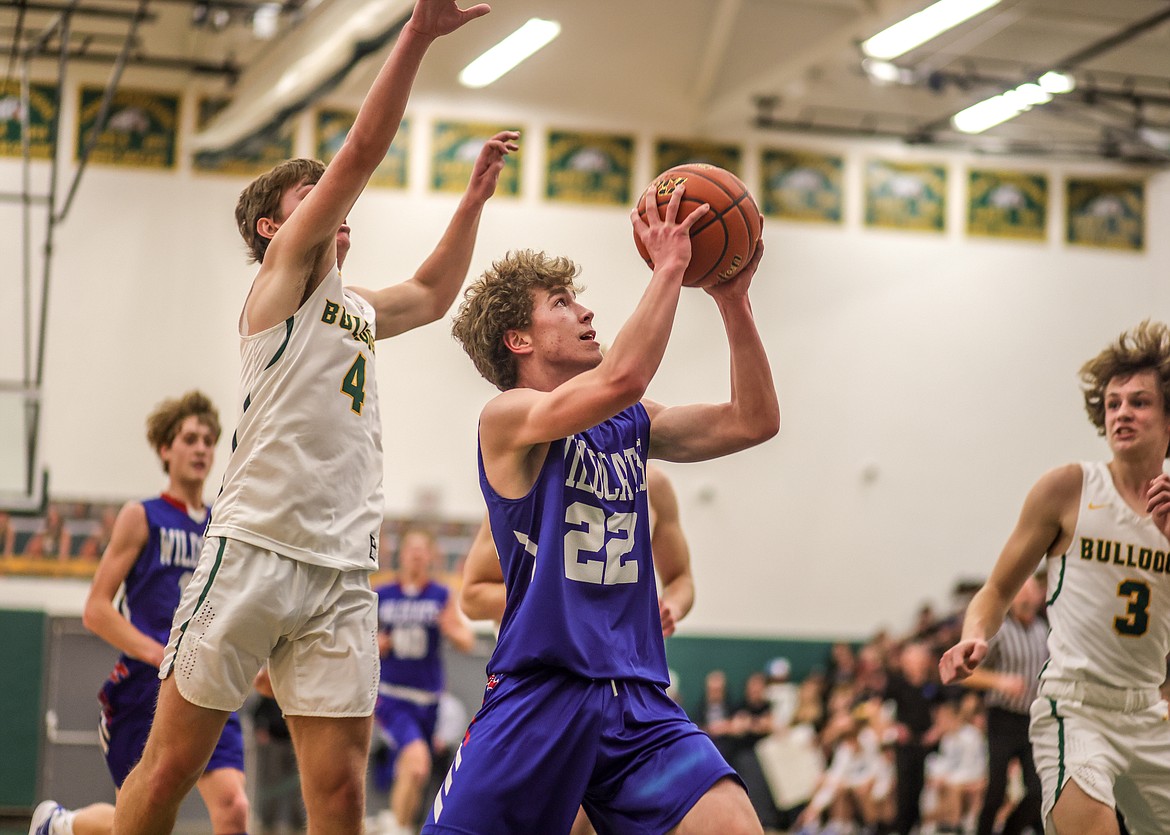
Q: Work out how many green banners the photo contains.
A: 11